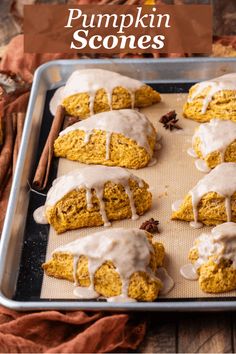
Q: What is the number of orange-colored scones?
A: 8